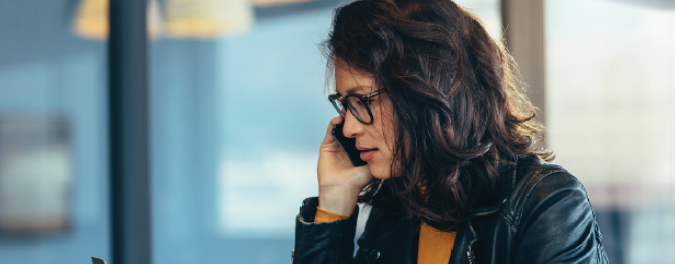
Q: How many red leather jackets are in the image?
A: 0